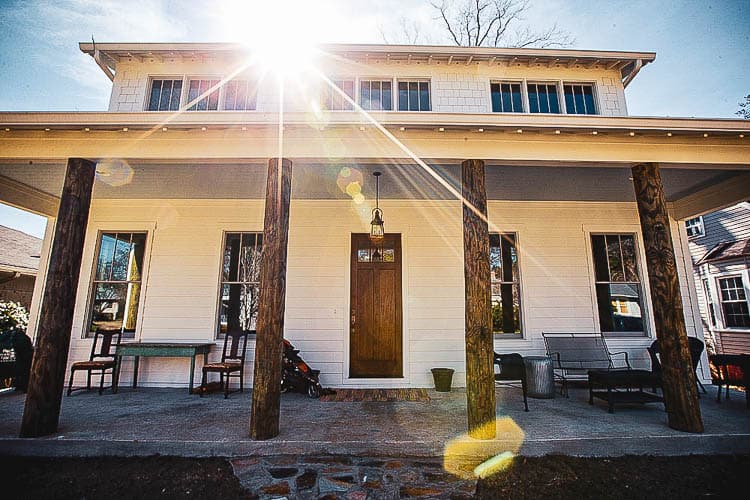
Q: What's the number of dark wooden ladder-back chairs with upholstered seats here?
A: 2